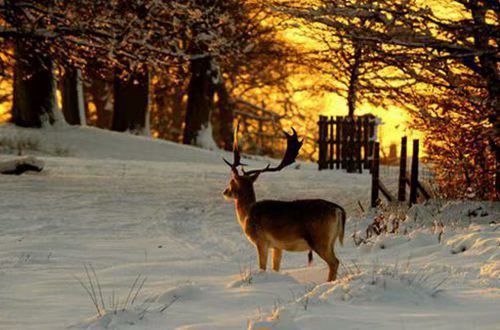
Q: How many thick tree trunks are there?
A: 4